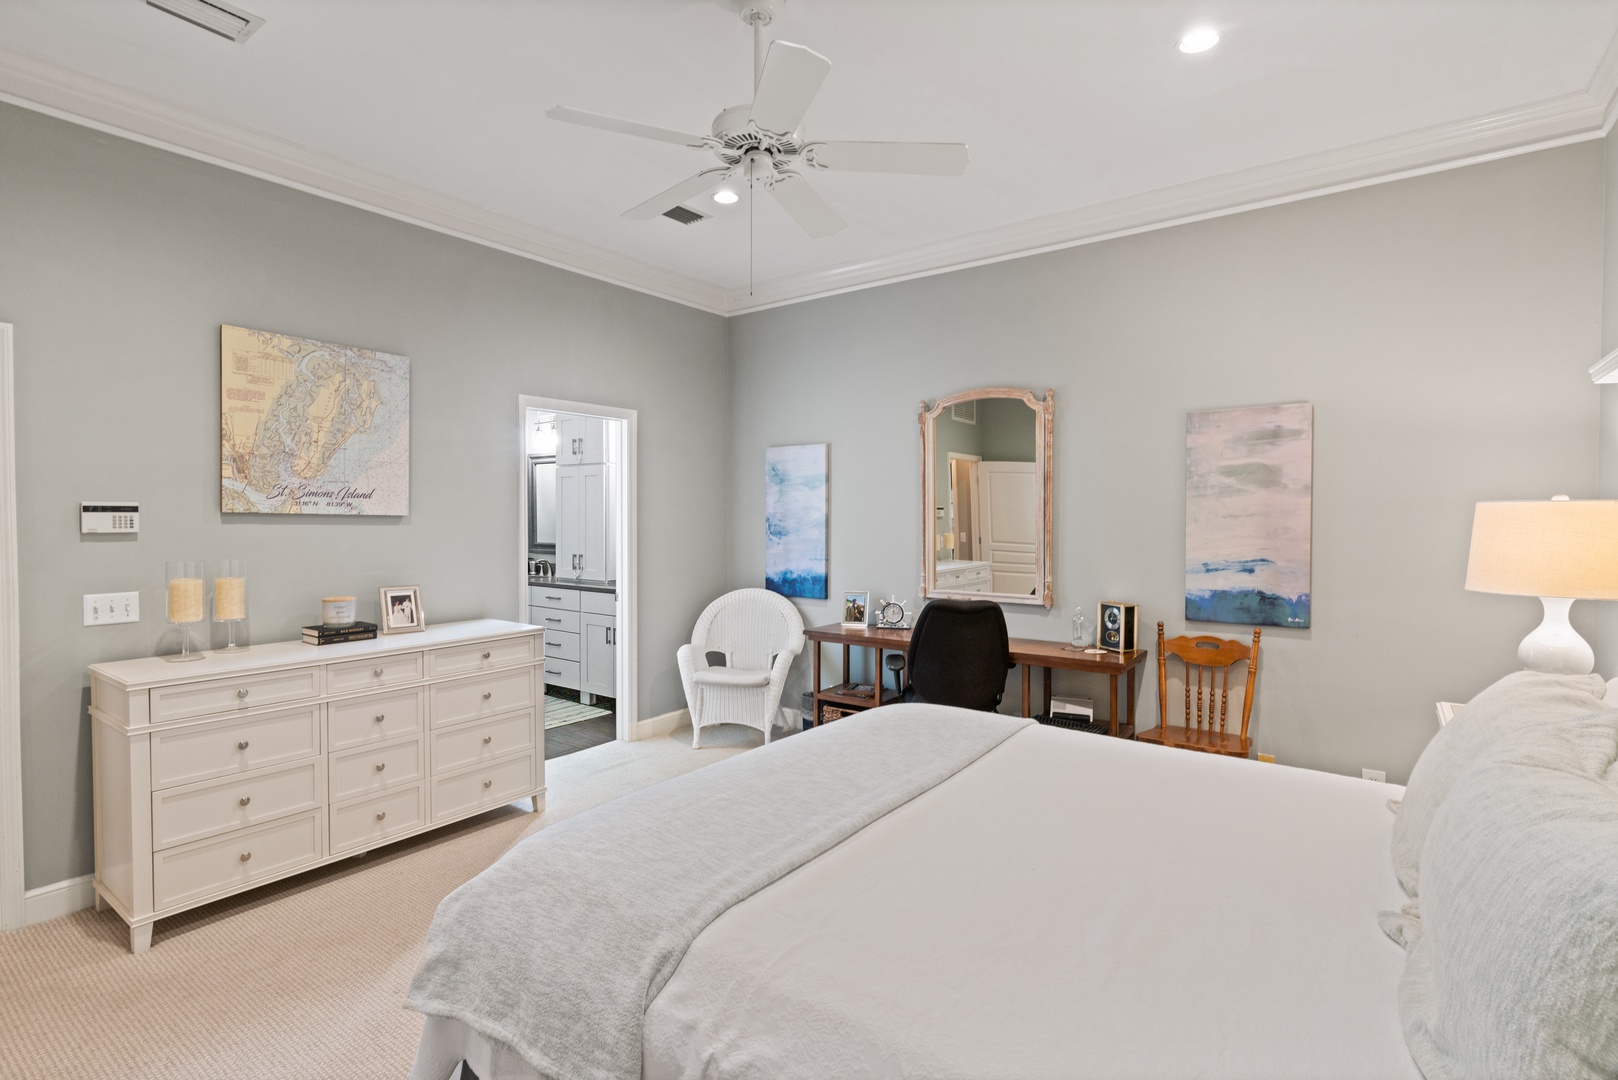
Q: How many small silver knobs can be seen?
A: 12